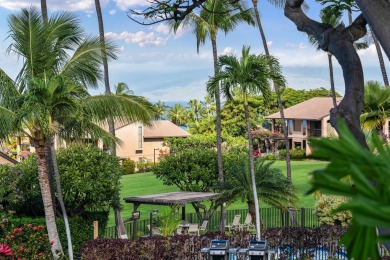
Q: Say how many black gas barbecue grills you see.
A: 2